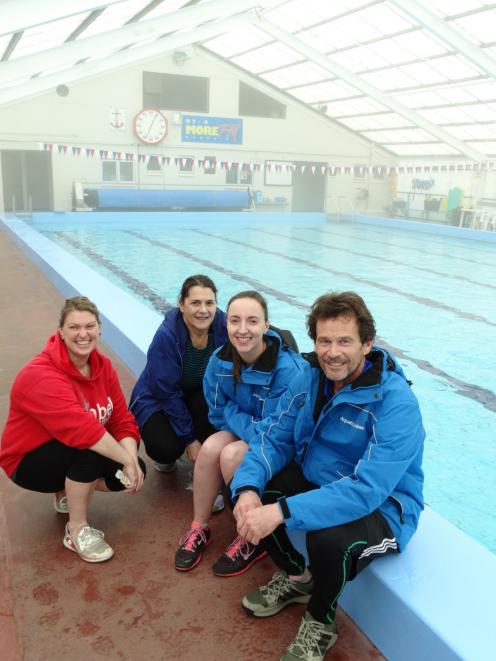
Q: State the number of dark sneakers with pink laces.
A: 2